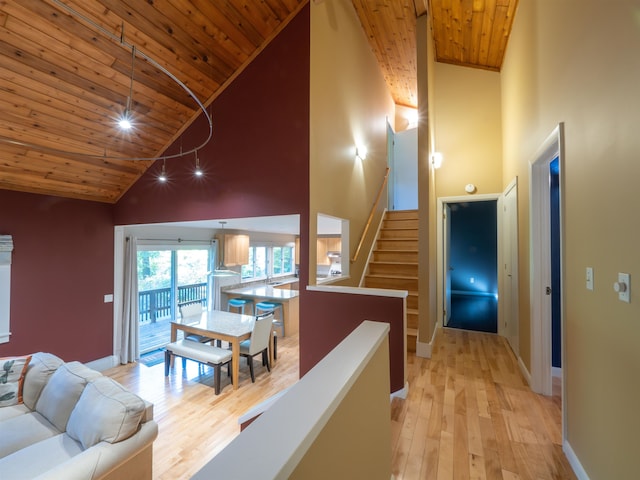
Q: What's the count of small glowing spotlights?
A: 3